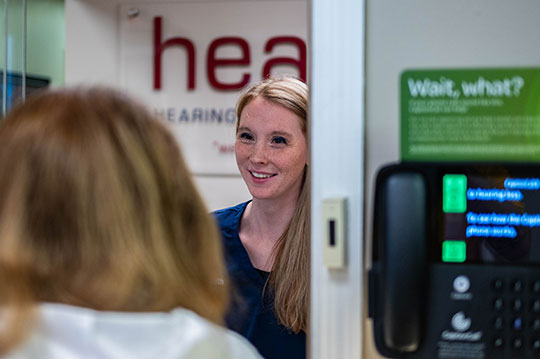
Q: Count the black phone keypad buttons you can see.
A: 12